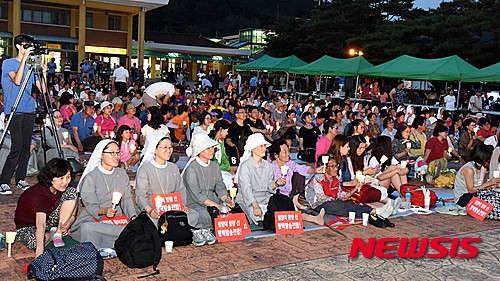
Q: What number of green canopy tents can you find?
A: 4